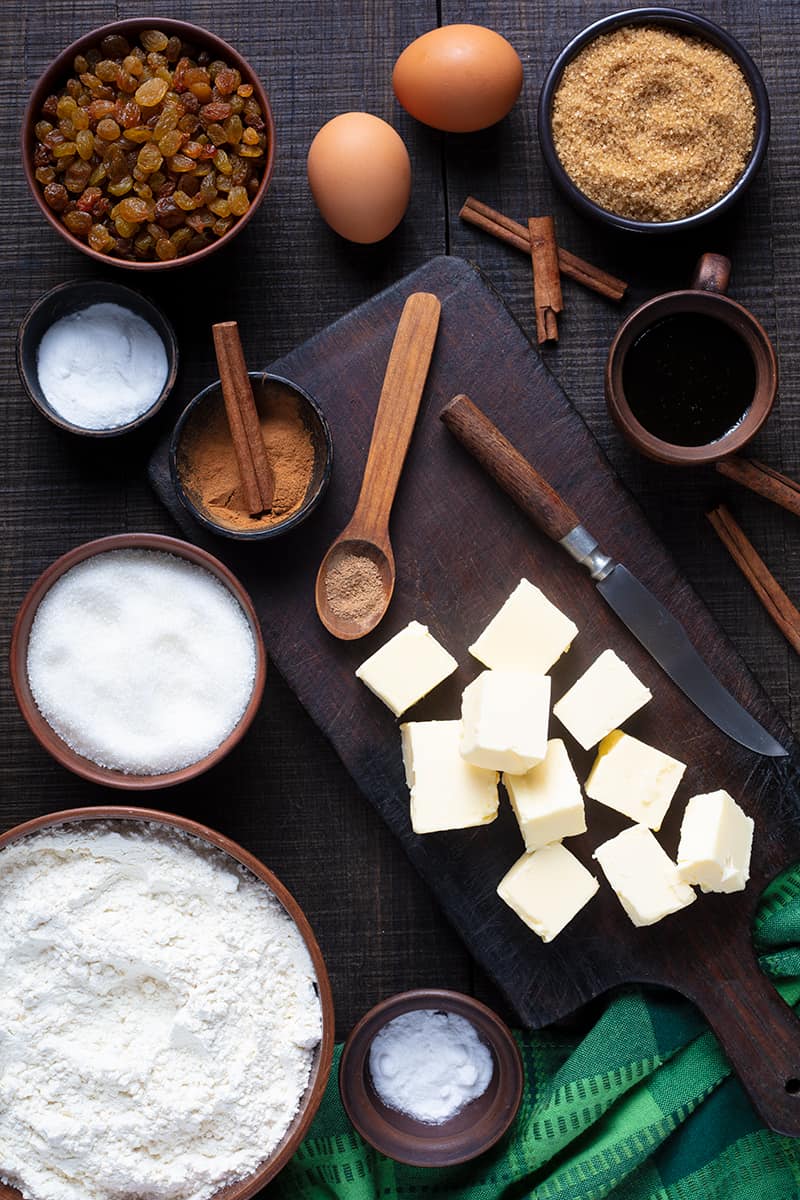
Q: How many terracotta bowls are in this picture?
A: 4